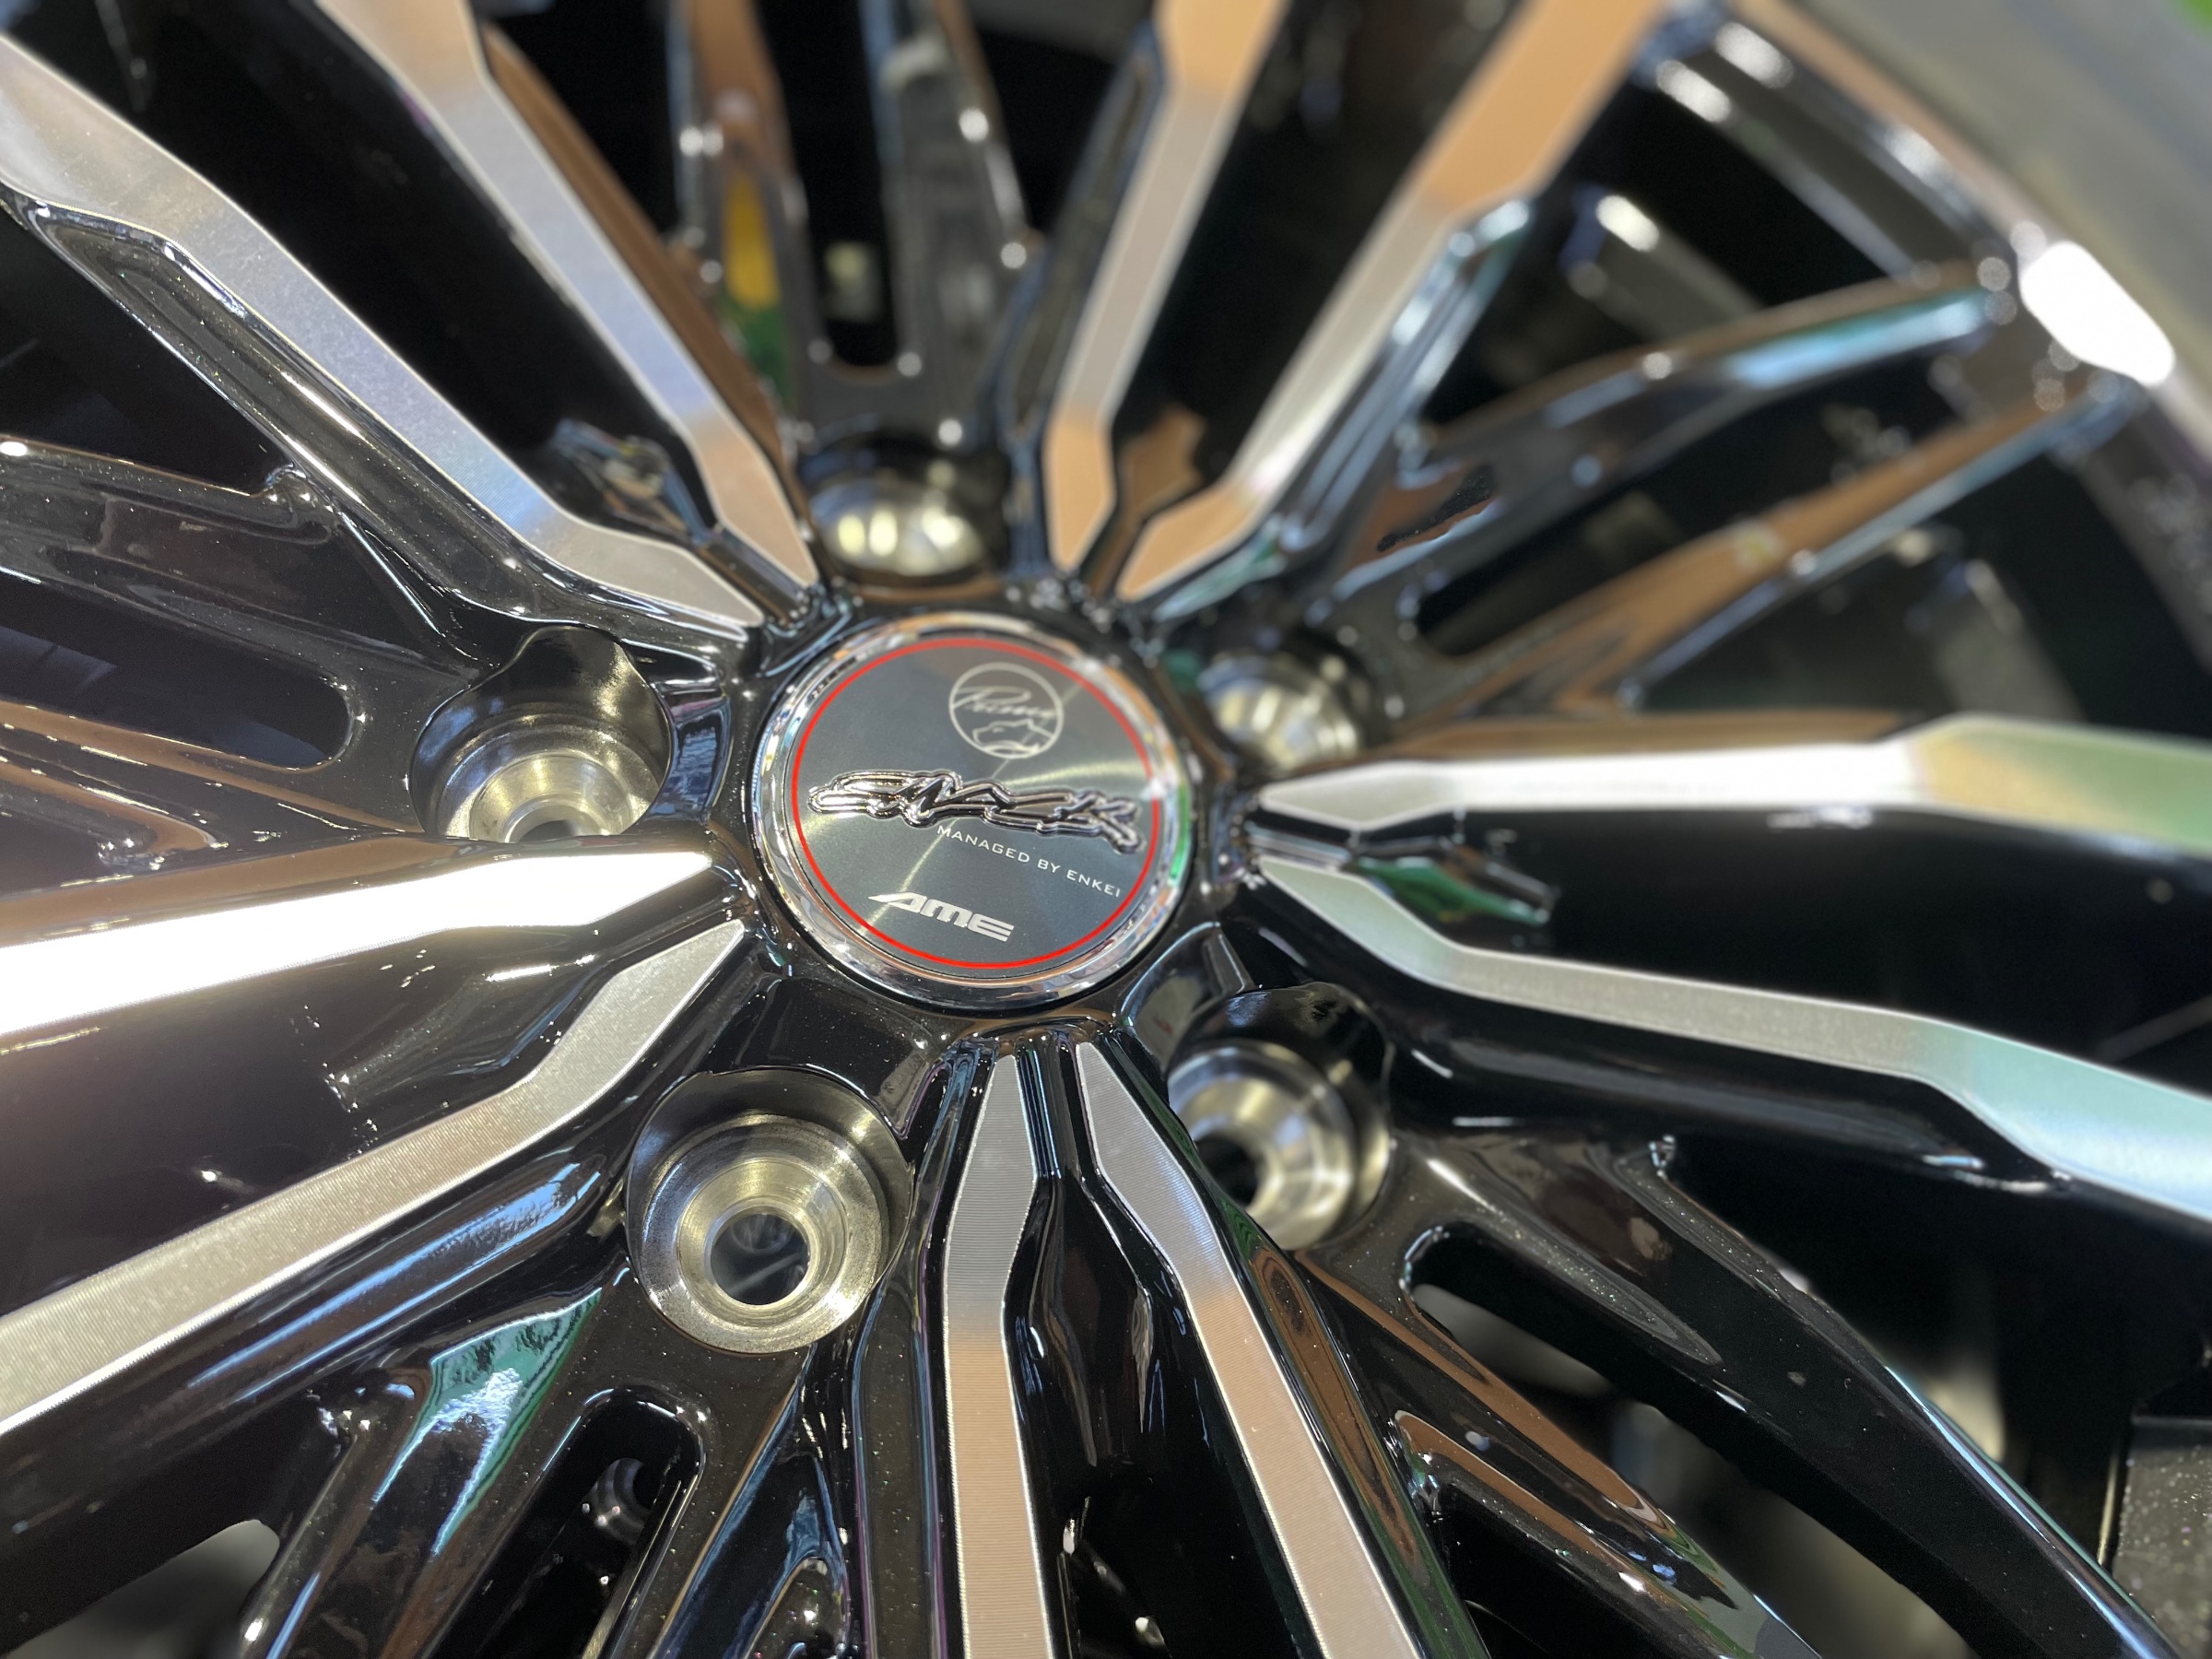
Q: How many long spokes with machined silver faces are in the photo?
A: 10